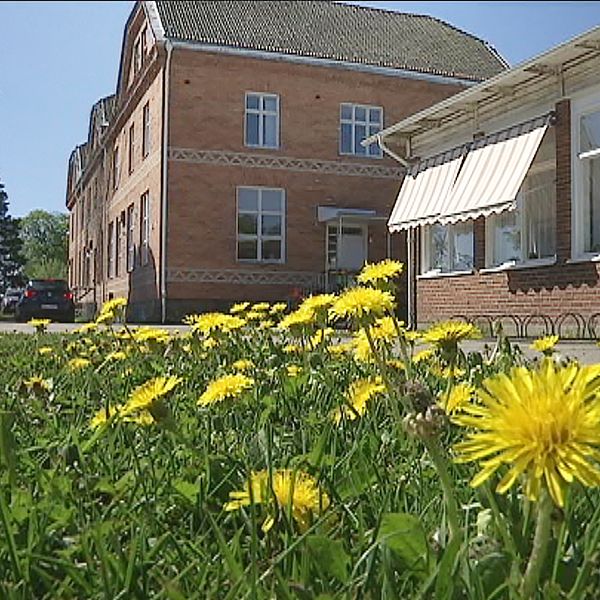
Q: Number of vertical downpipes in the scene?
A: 2